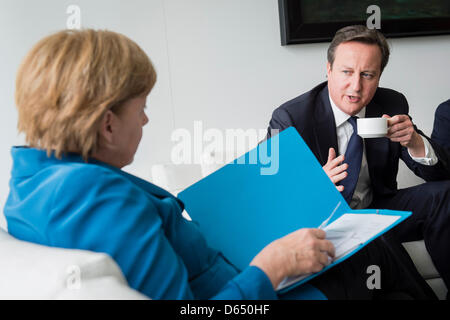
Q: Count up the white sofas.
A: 2